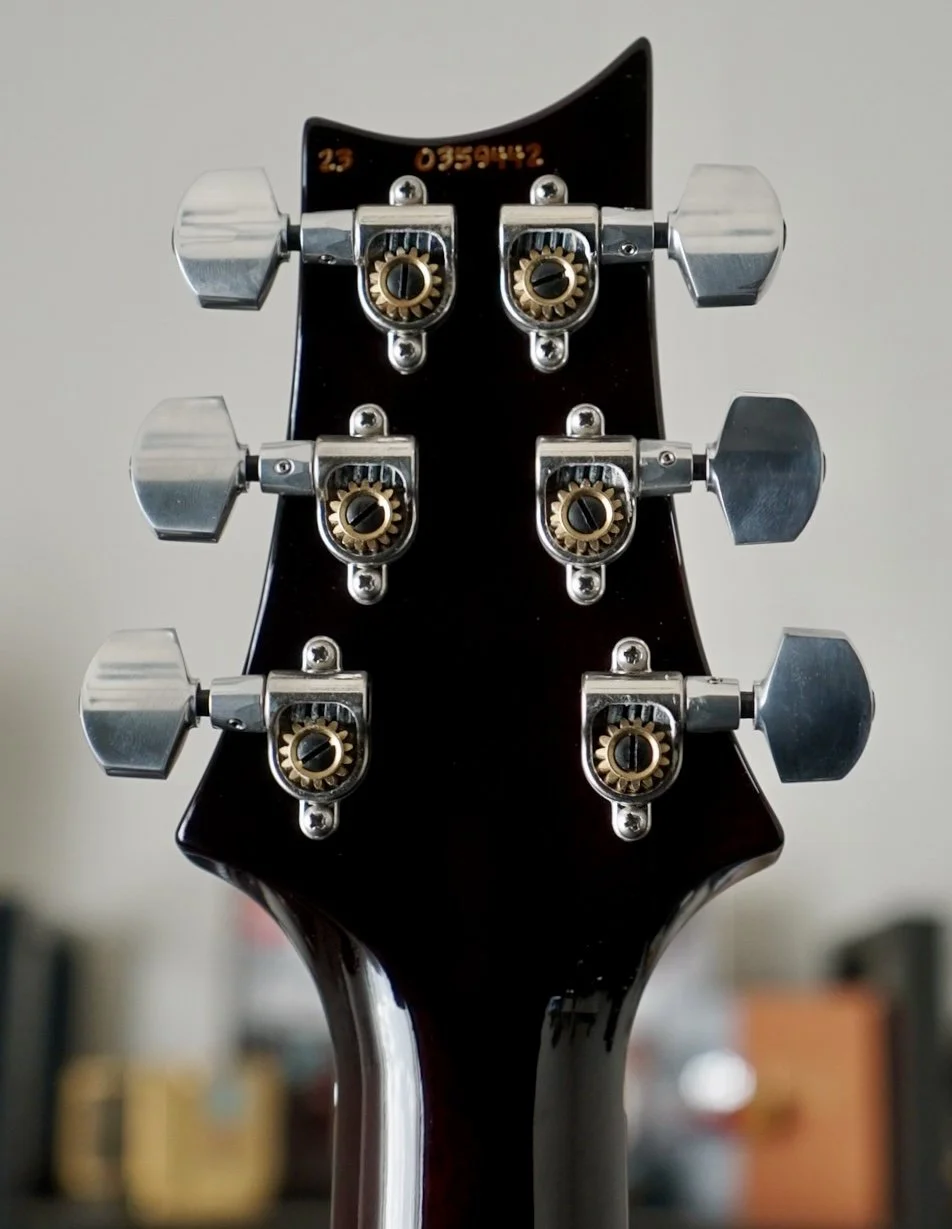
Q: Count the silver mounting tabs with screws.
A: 12